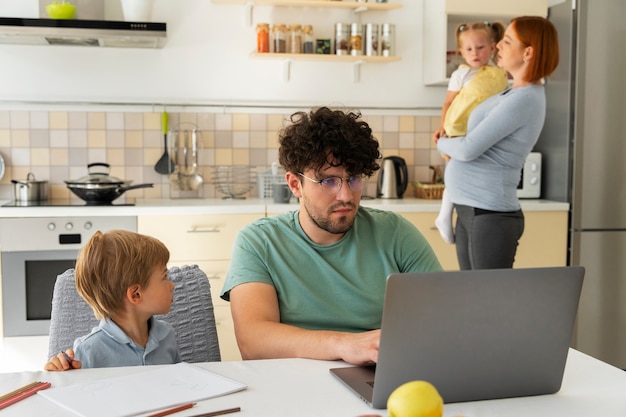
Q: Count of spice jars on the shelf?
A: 8